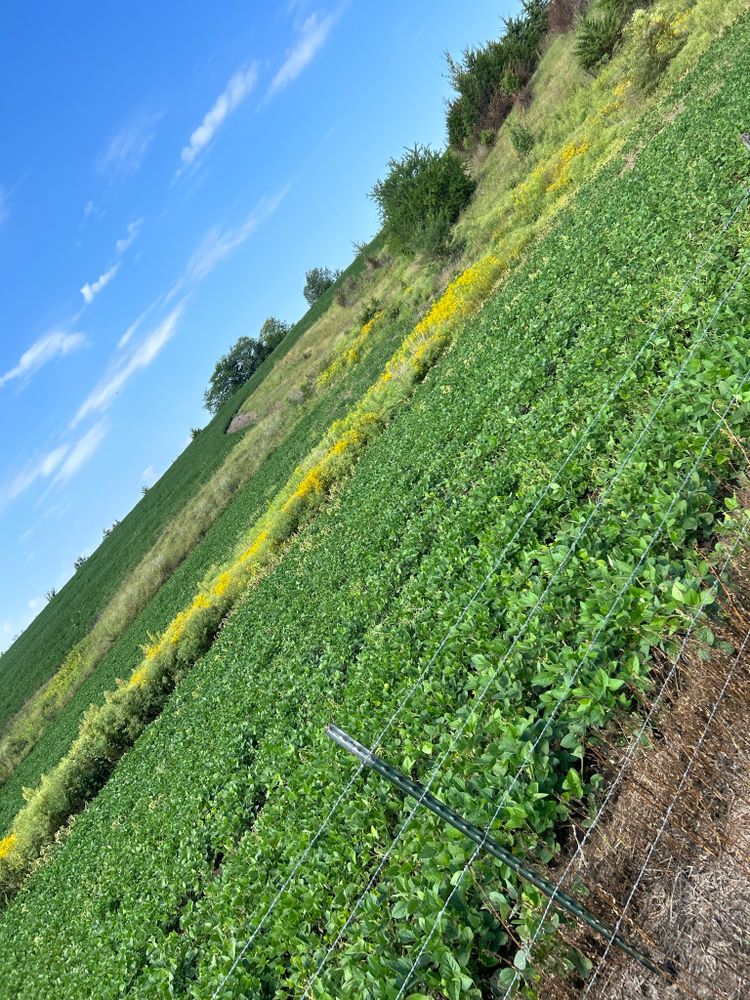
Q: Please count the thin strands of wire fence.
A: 5